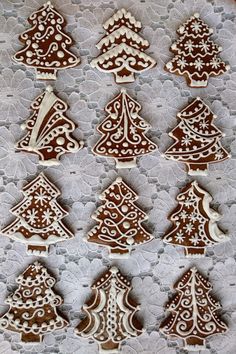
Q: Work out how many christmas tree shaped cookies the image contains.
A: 12